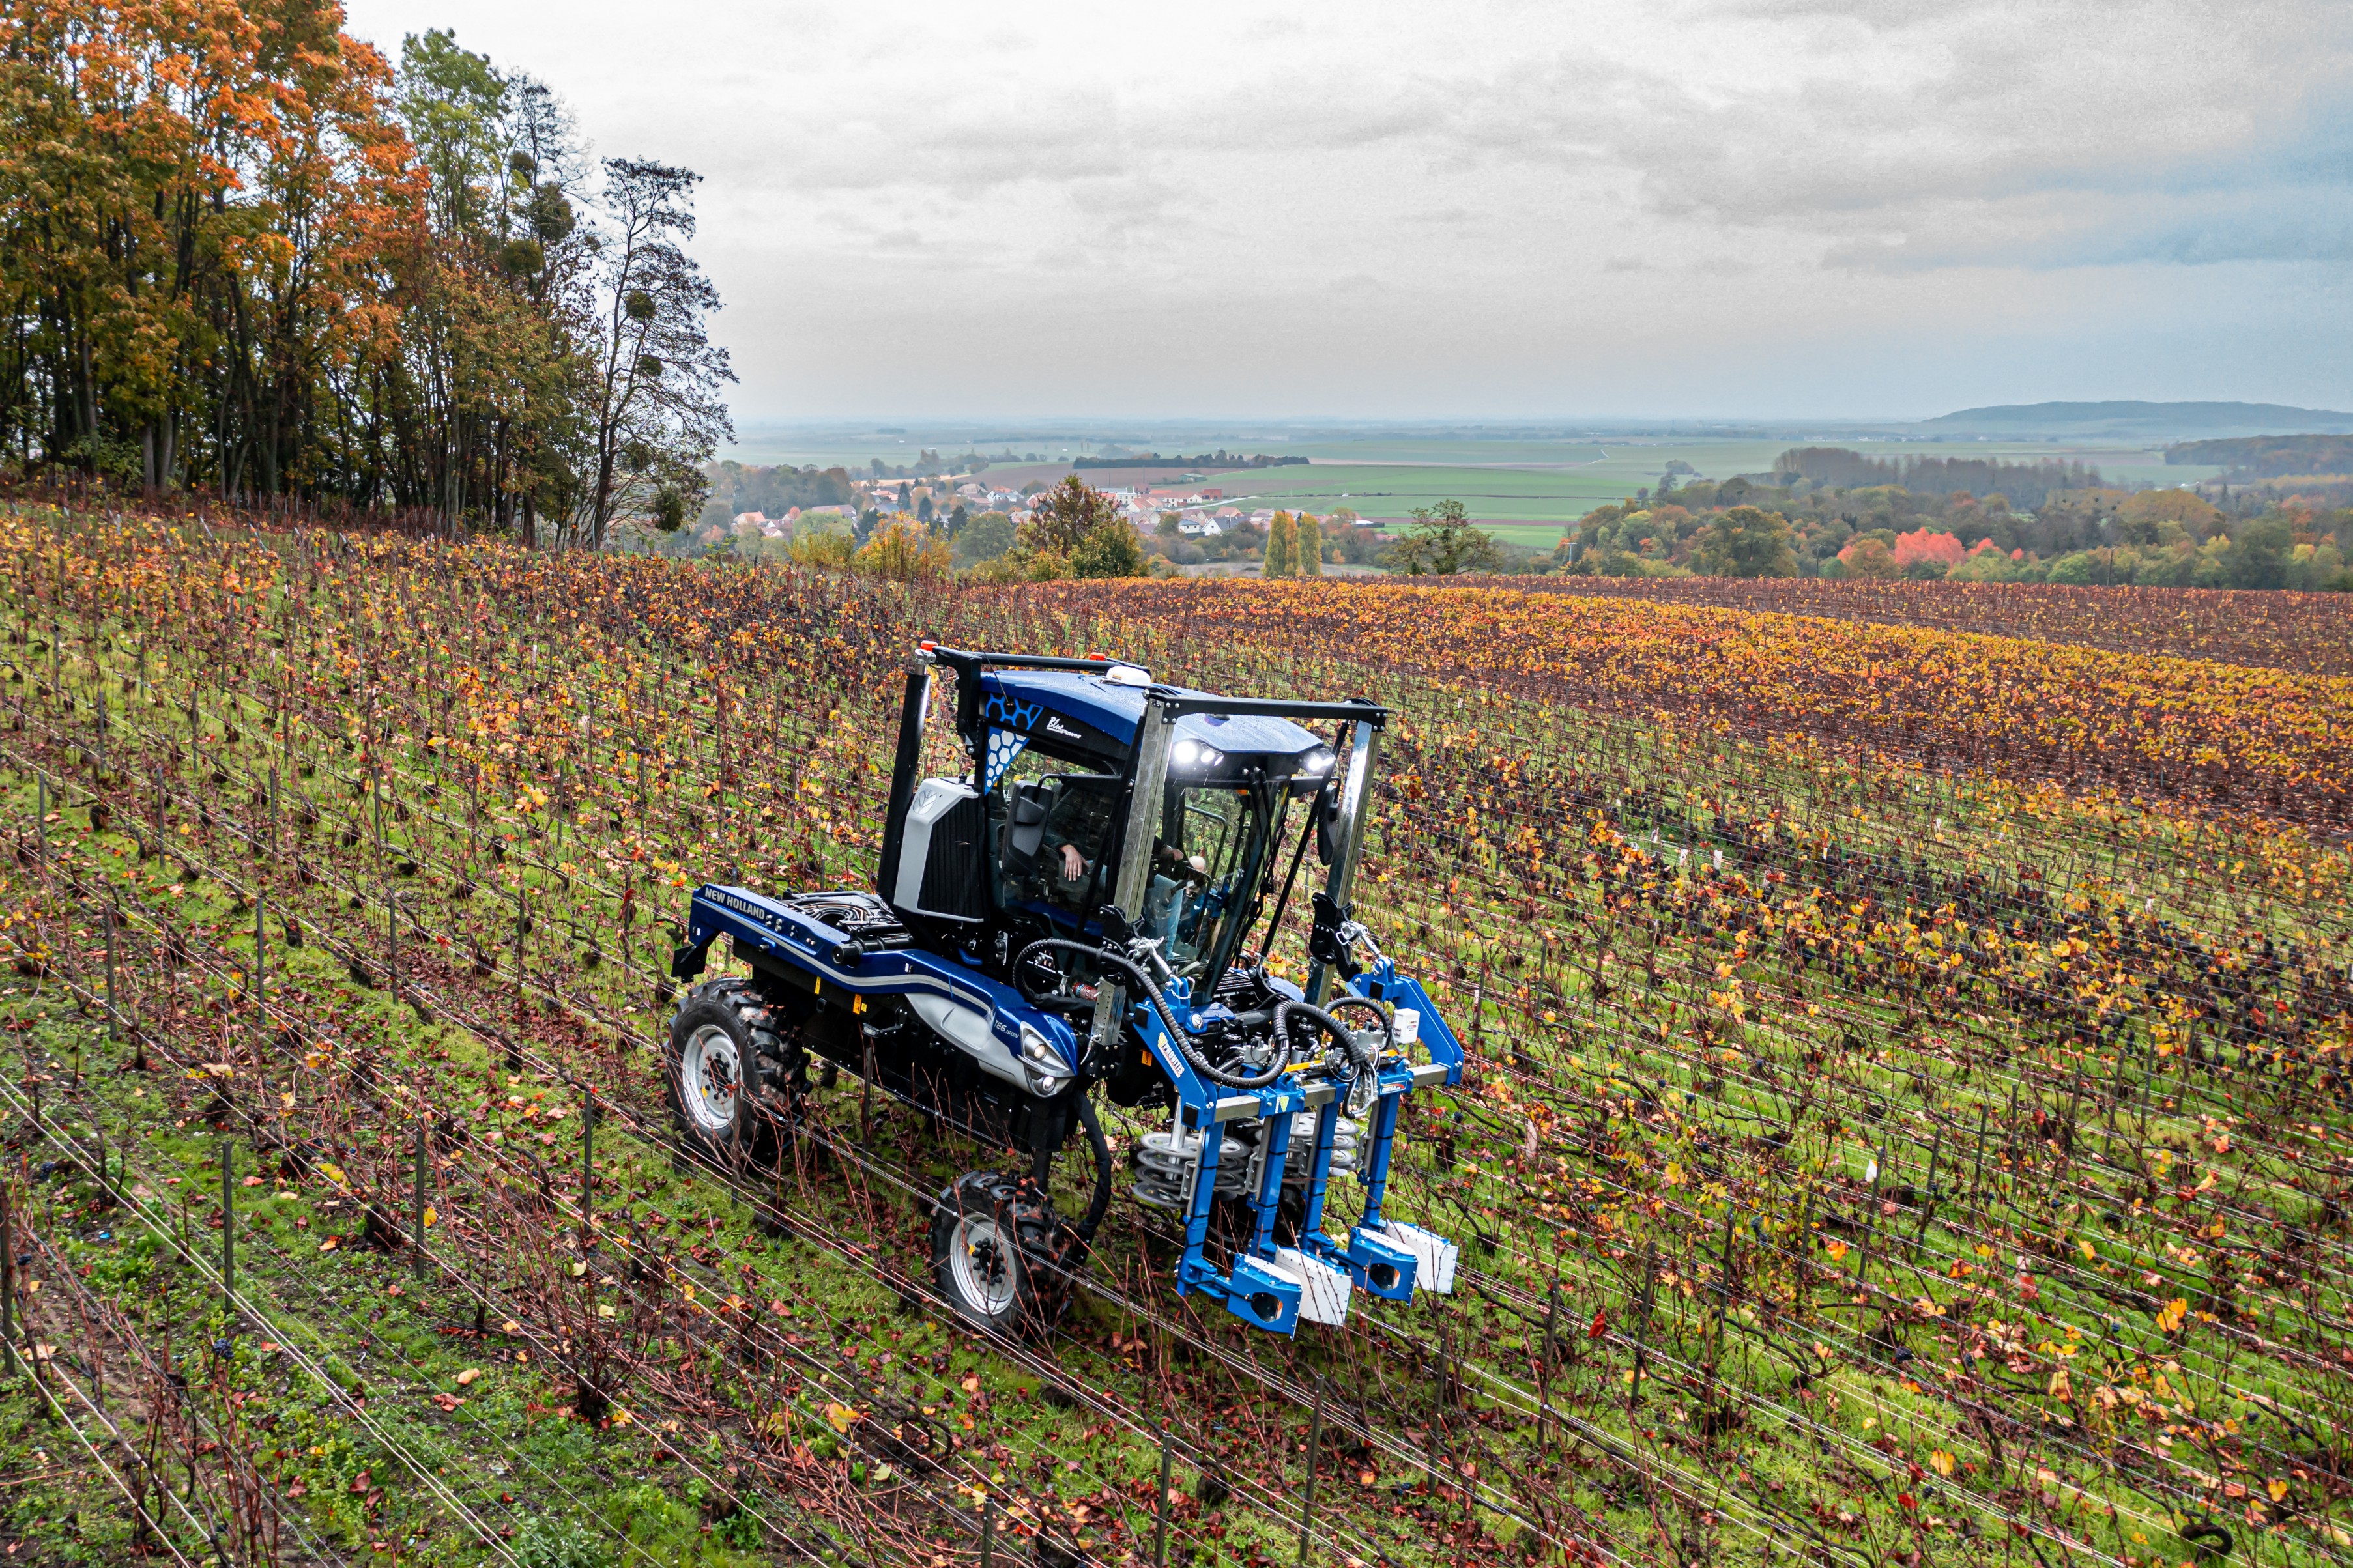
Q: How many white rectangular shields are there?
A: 2